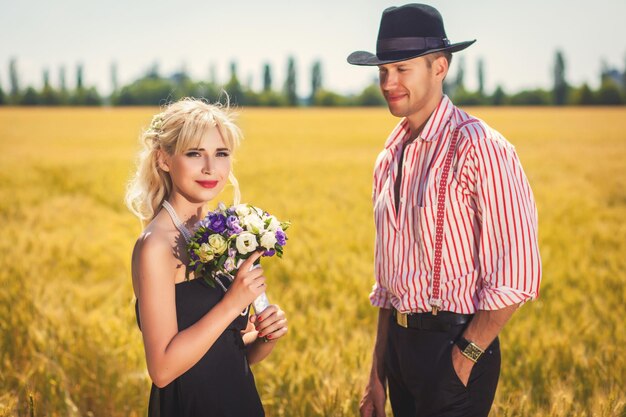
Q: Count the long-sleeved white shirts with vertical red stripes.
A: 1